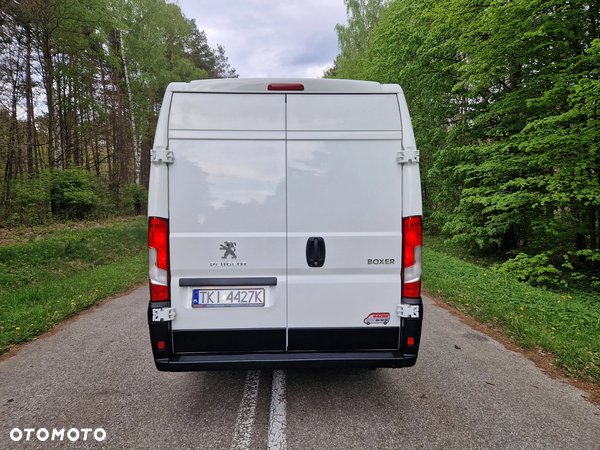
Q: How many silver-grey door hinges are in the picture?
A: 4